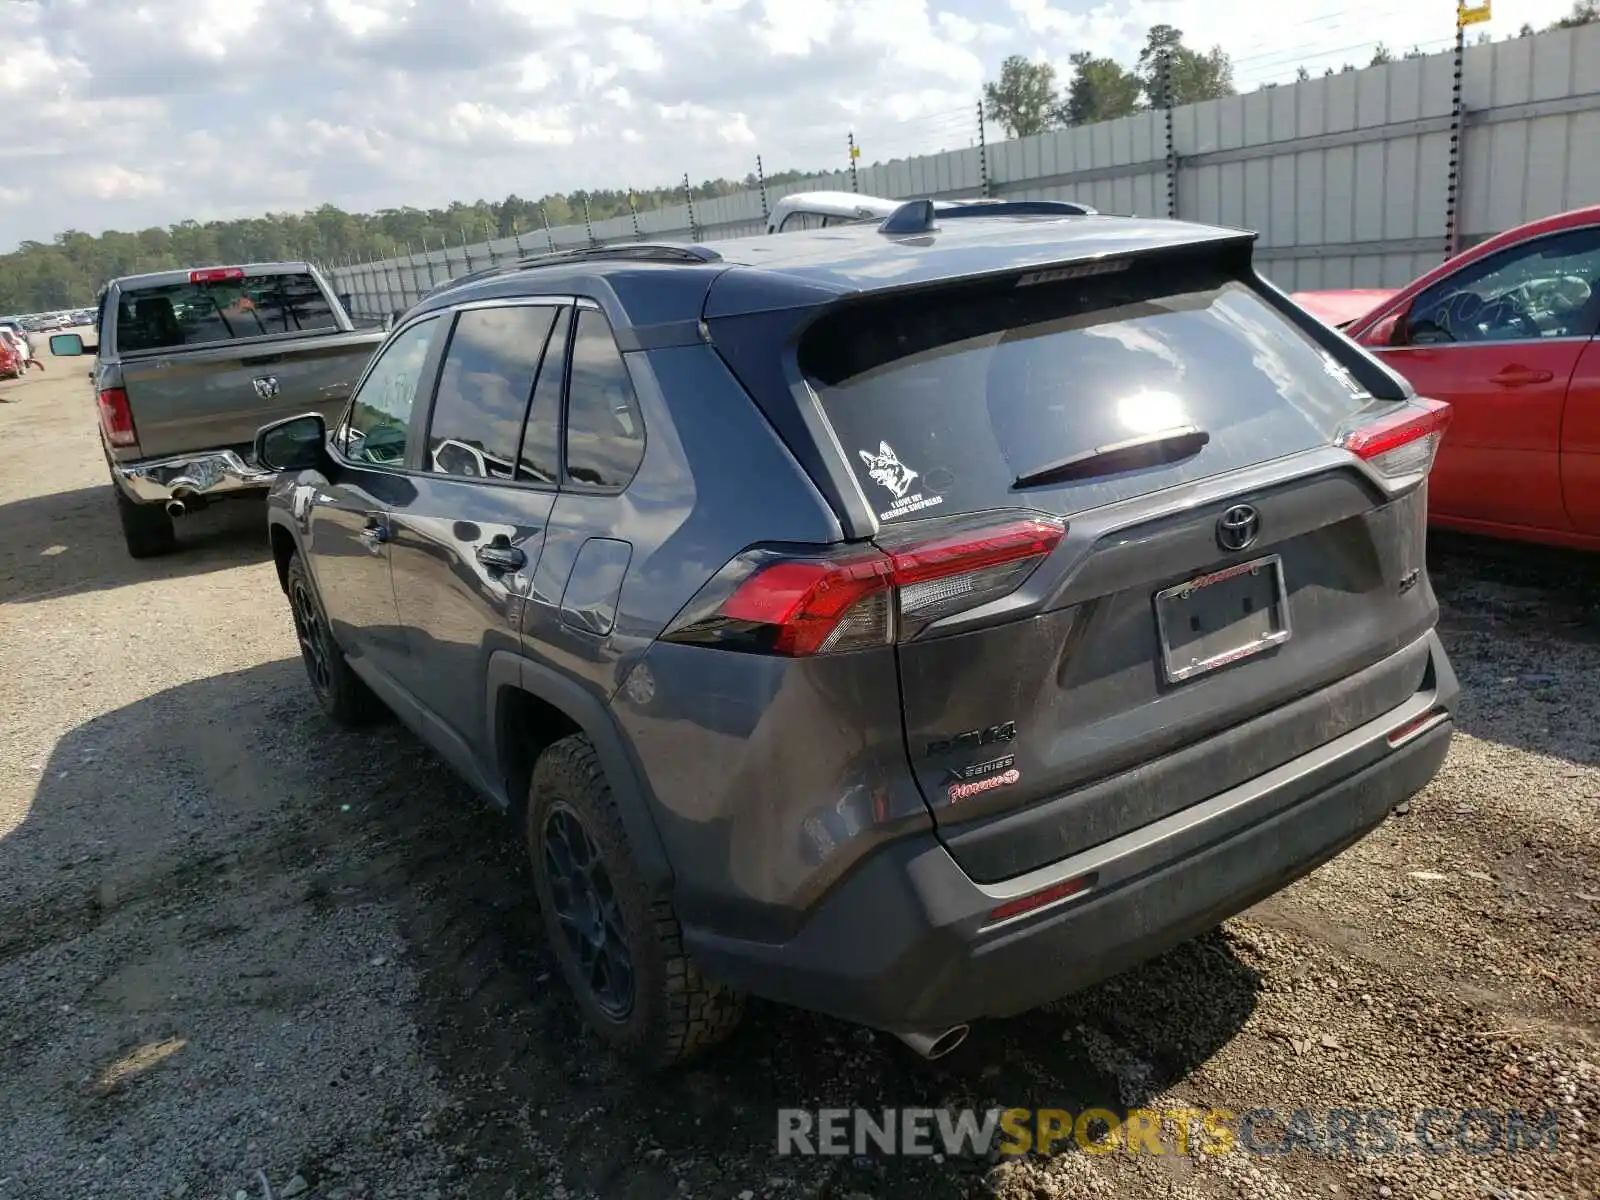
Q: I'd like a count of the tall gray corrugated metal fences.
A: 1